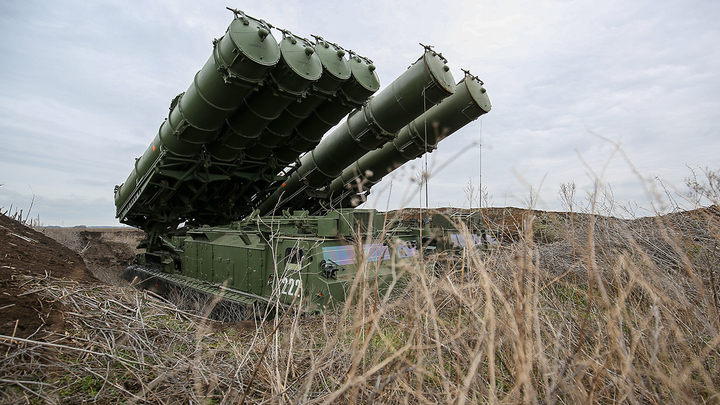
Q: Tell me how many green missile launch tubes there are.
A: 6